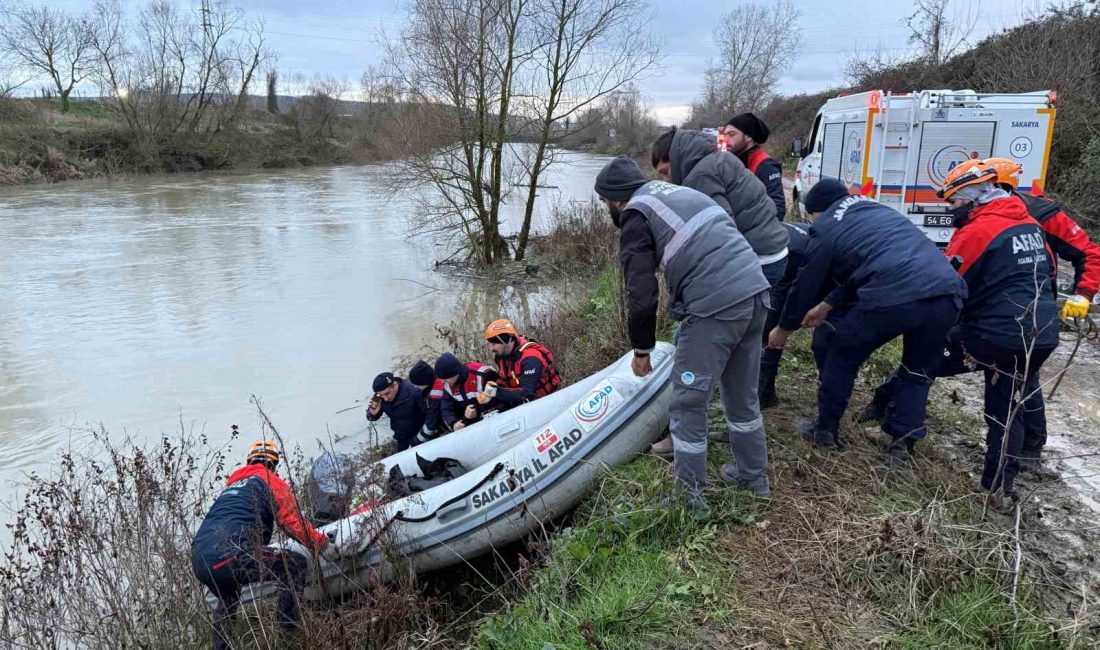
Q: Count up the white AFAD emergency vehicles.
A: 1